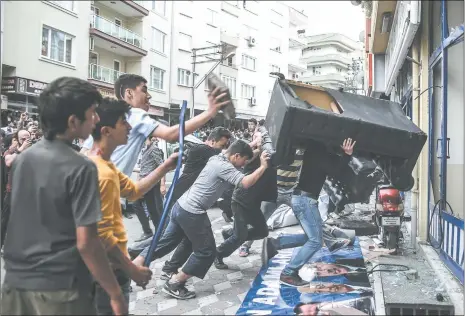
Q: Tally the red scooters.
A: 1